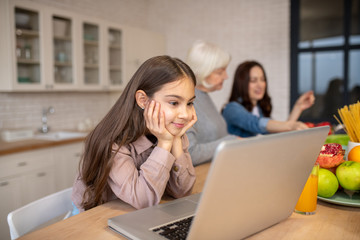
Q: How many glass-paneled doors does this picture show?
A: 4